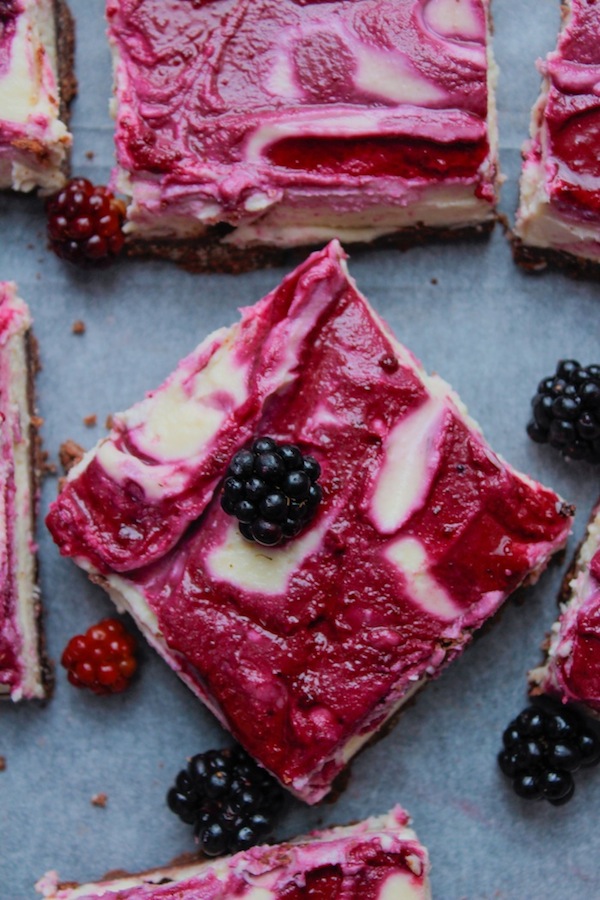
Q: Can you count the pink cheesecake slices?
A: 7